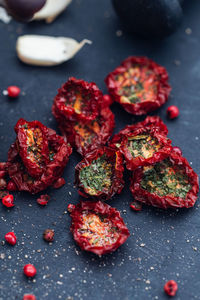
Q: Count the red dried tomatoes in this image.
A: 9